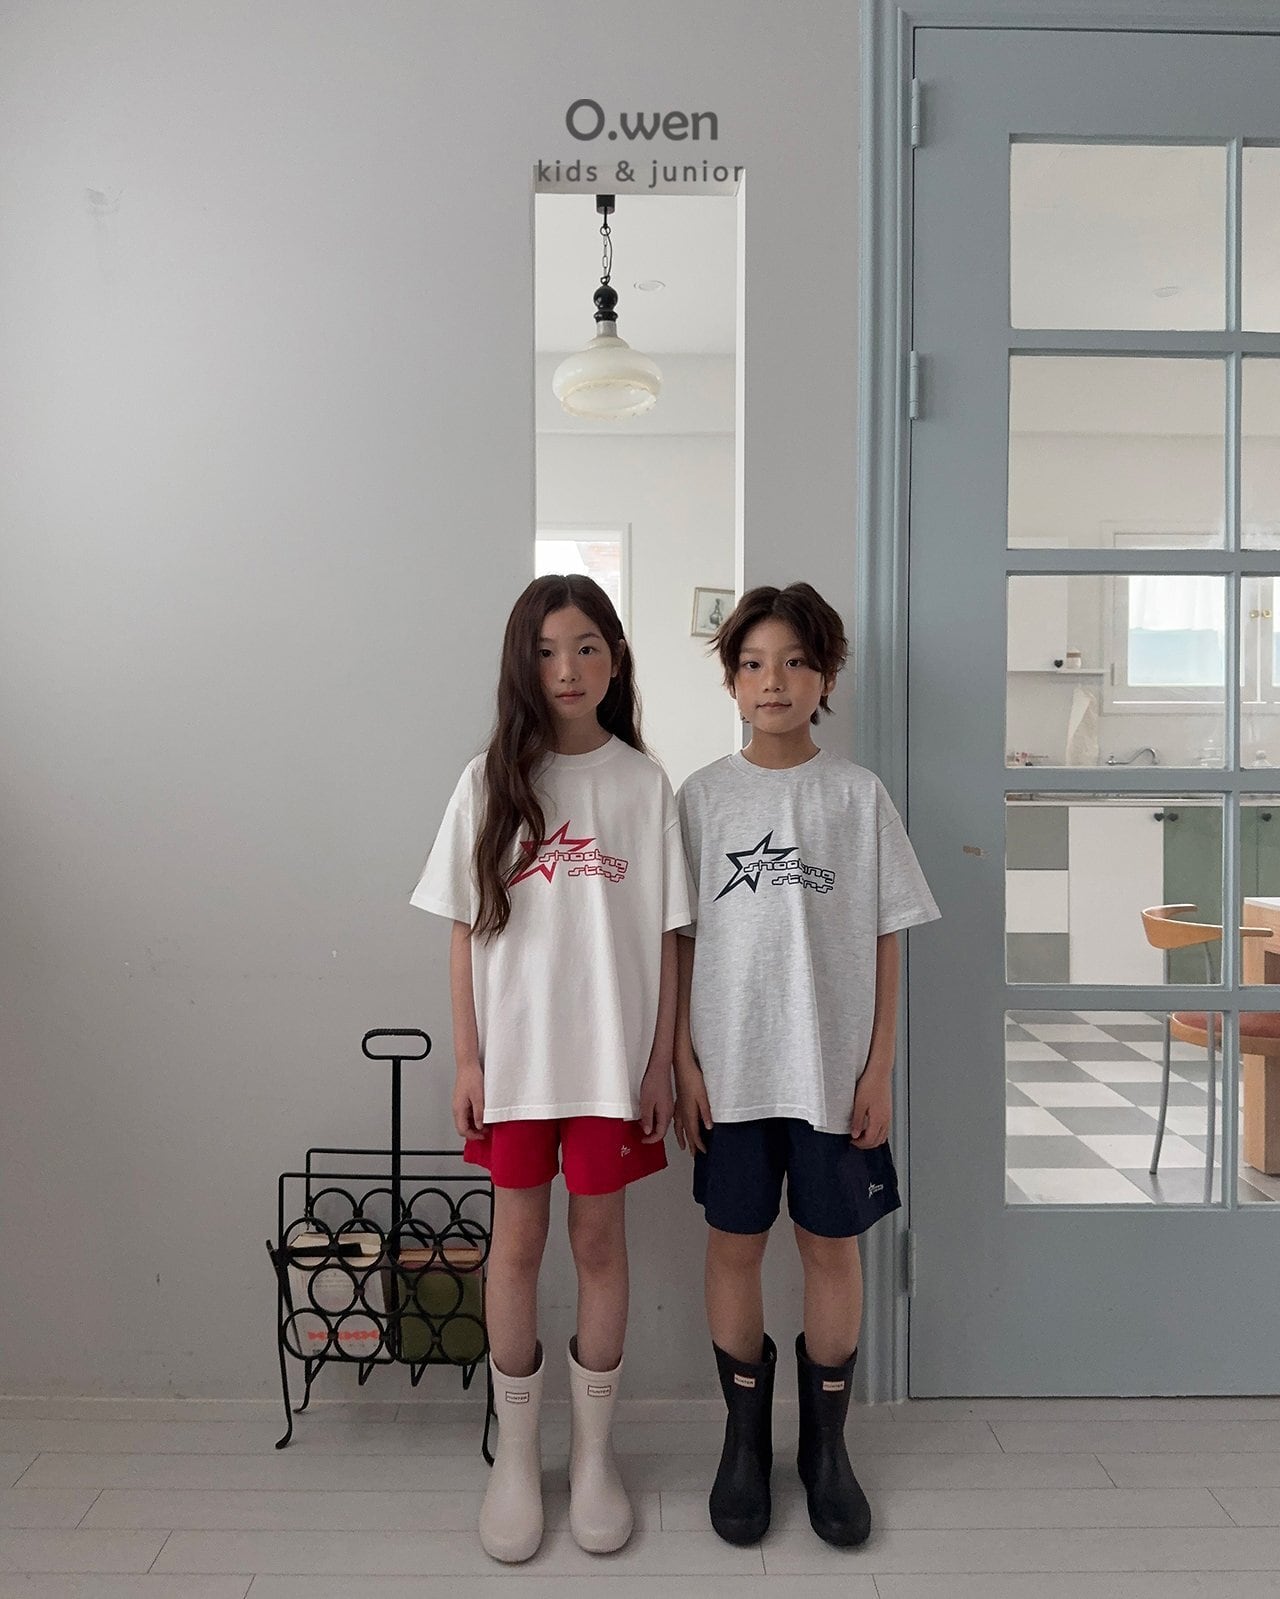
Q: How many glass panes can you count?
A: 10